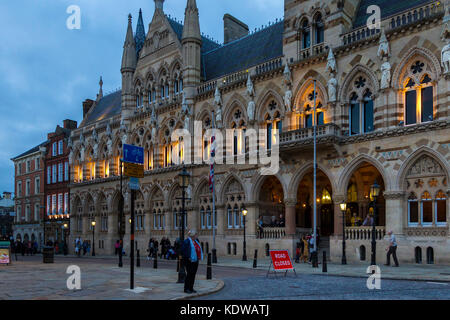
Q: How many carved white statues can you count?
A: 13